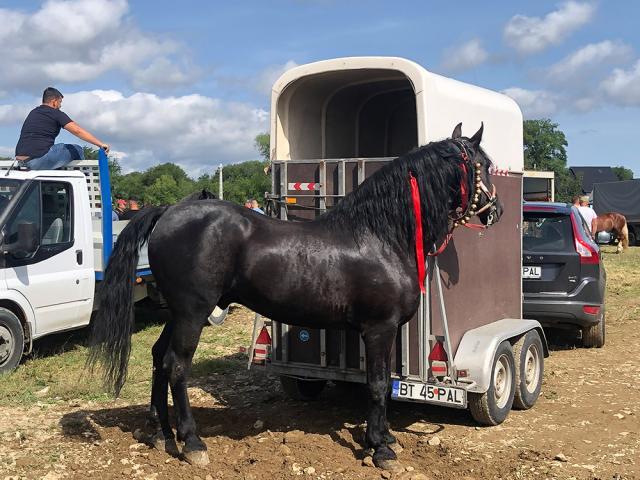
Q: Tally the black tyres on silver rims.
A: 3